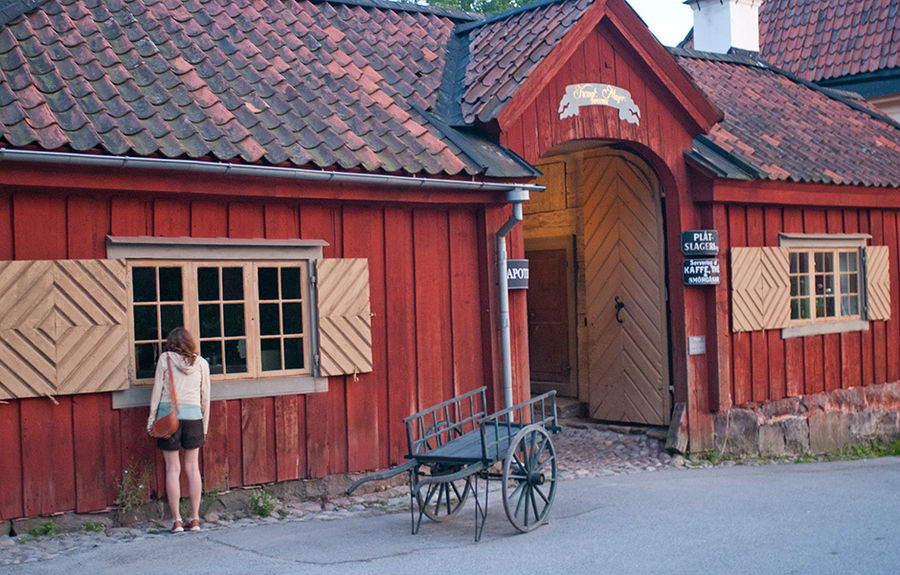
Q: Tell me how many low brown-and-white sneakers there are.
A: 2